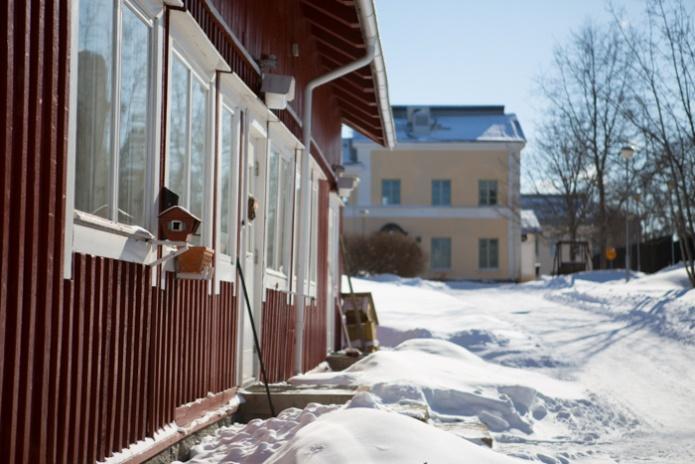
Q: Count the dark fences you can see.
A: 1